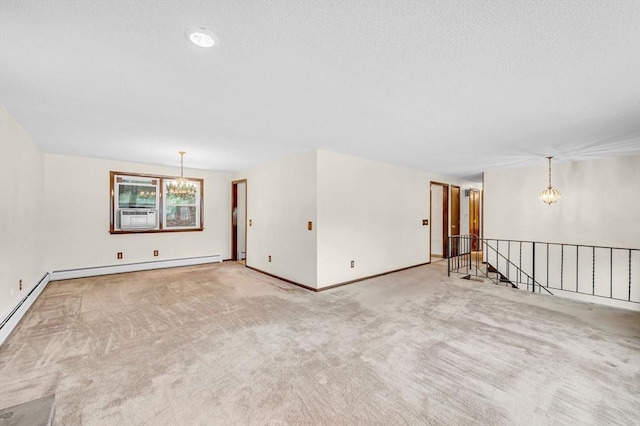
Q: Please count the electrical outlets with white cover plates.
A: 0